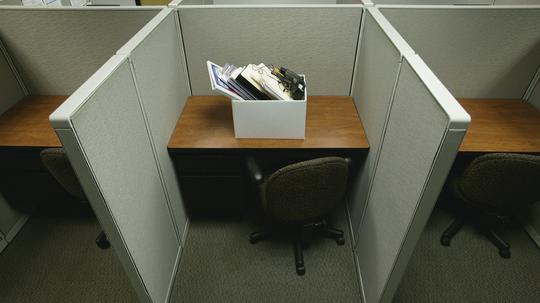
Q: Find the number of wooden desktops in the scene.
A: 3